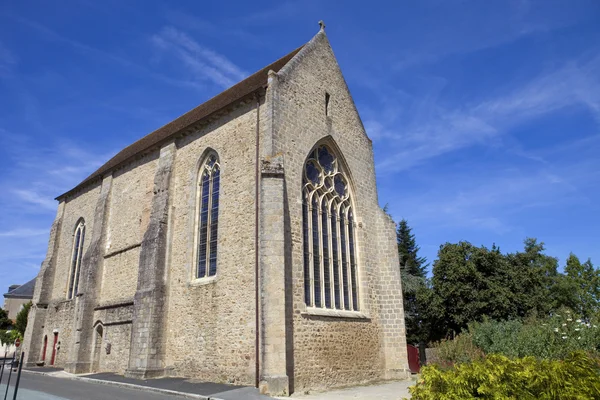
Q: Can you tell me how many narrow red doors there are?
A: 2